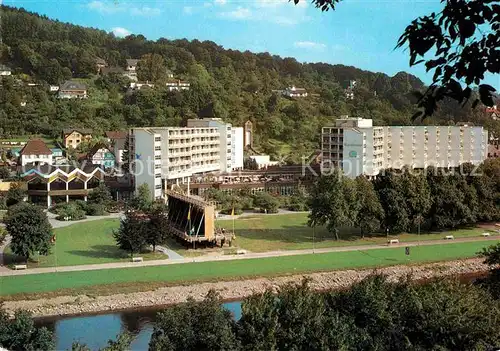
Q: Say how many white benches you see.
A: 6